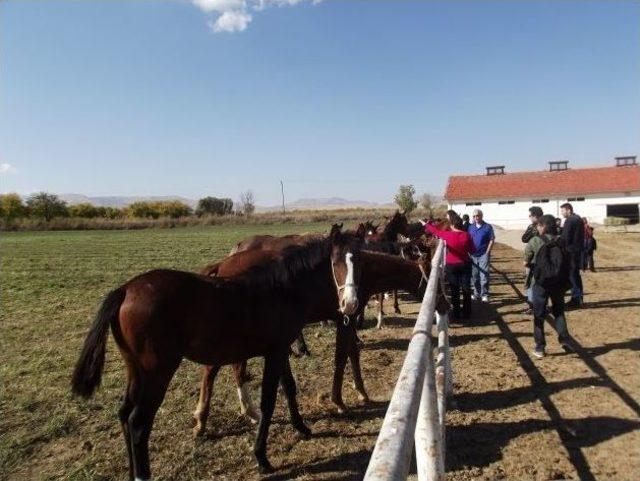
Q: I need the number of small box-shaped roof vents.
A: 3